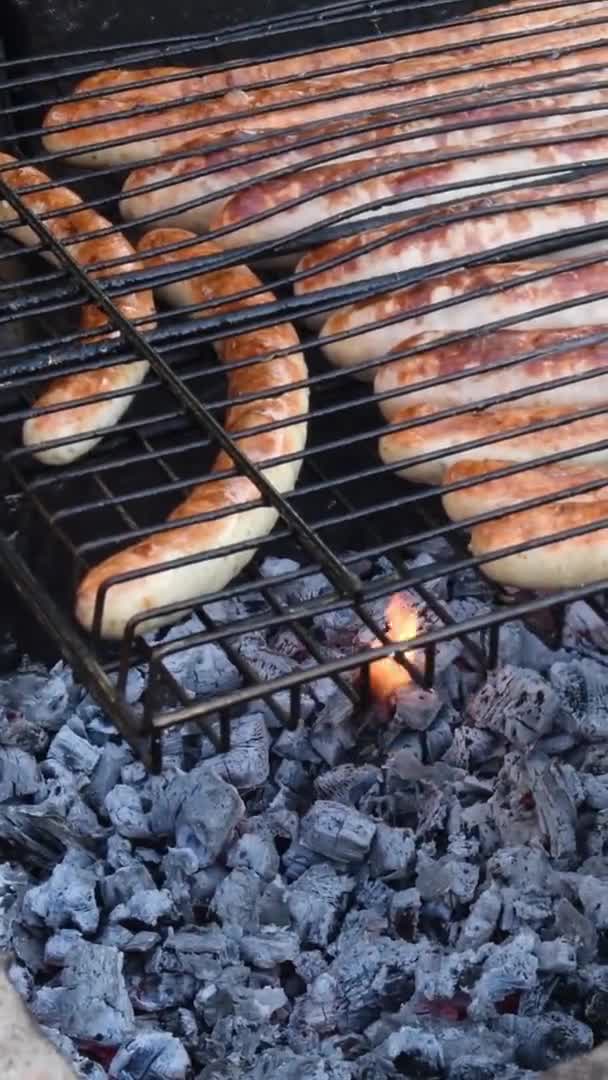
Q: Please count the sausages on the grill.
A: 12